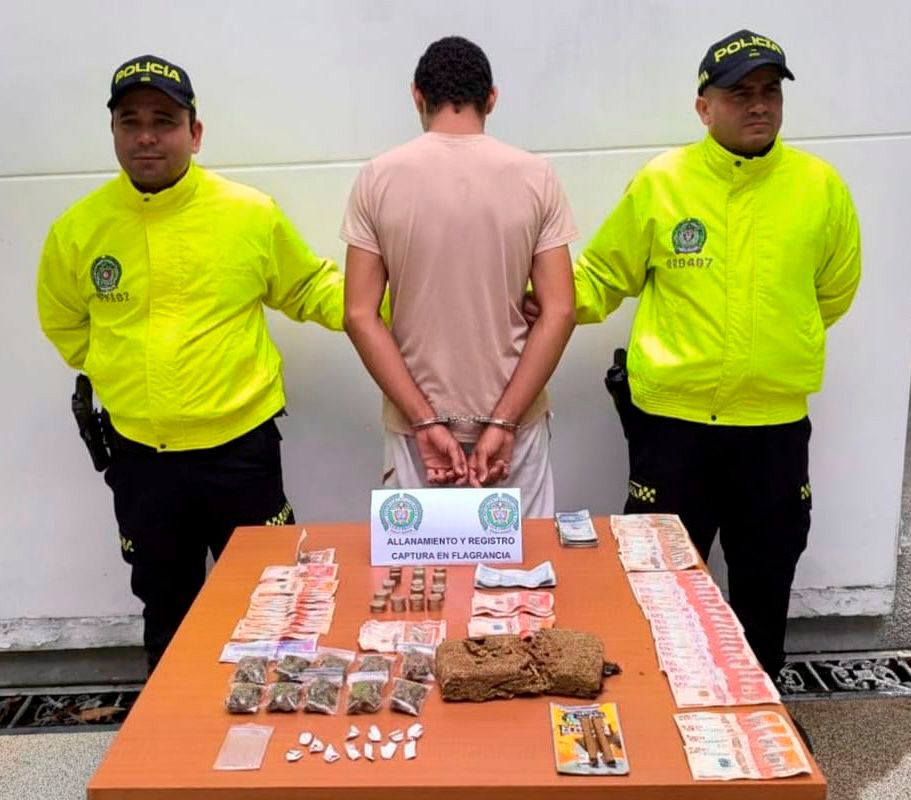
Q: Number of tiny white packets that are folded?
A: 12